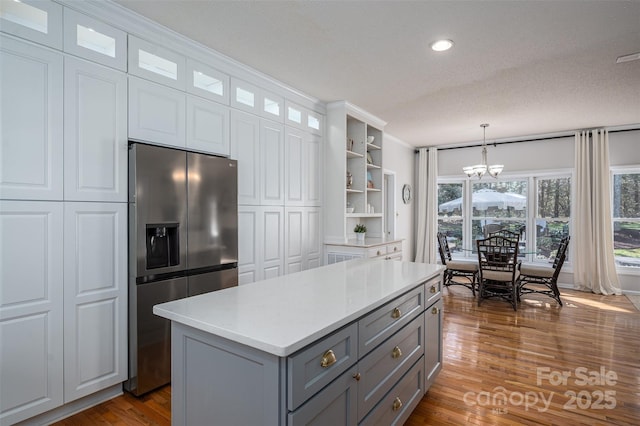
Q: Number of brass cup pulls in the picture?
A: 6